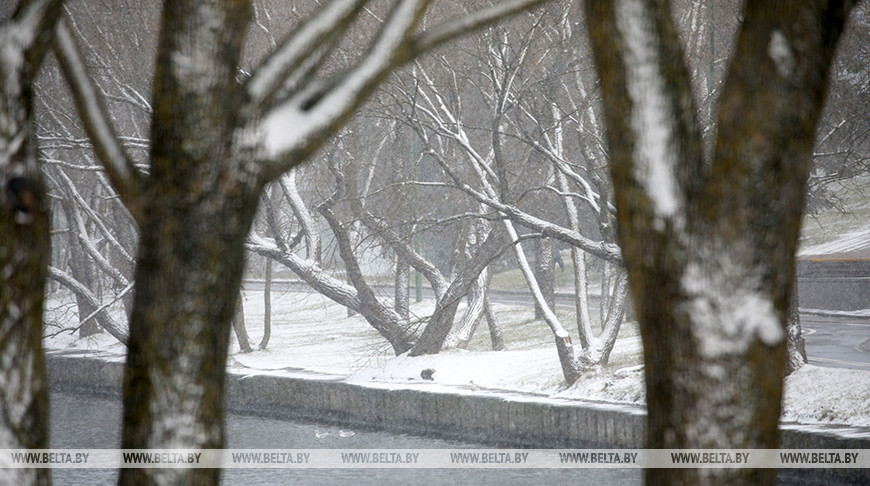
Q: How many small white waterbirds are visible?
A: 2